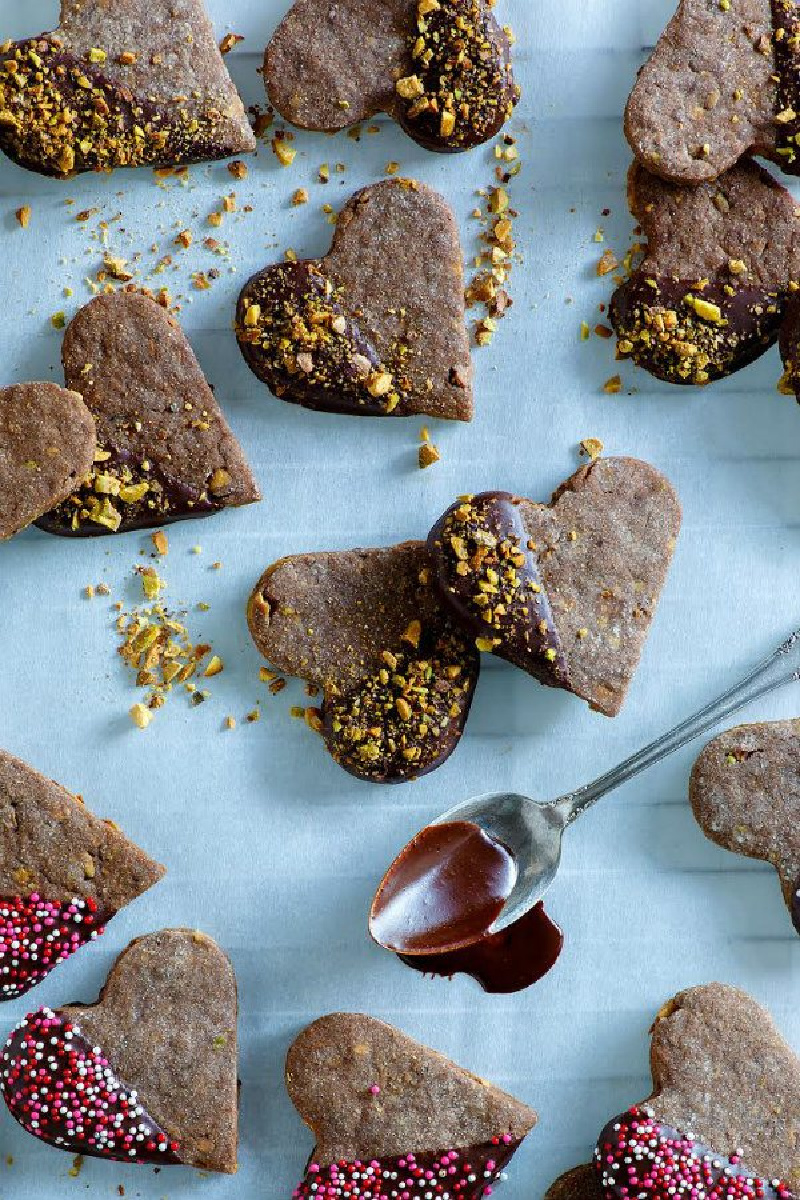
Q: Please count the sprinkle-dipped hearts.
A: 4